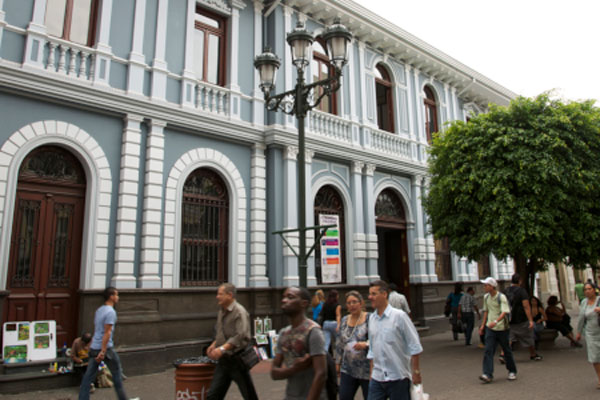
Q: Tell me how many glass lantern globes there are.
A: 3